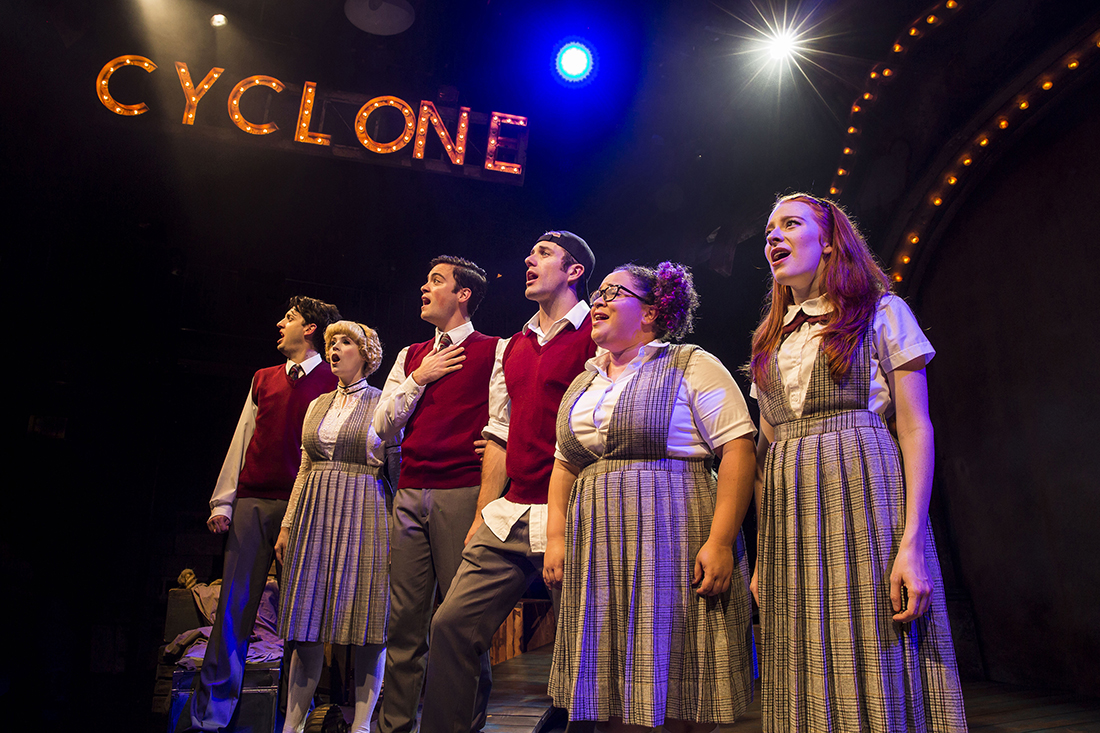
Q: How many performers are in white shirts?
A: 6